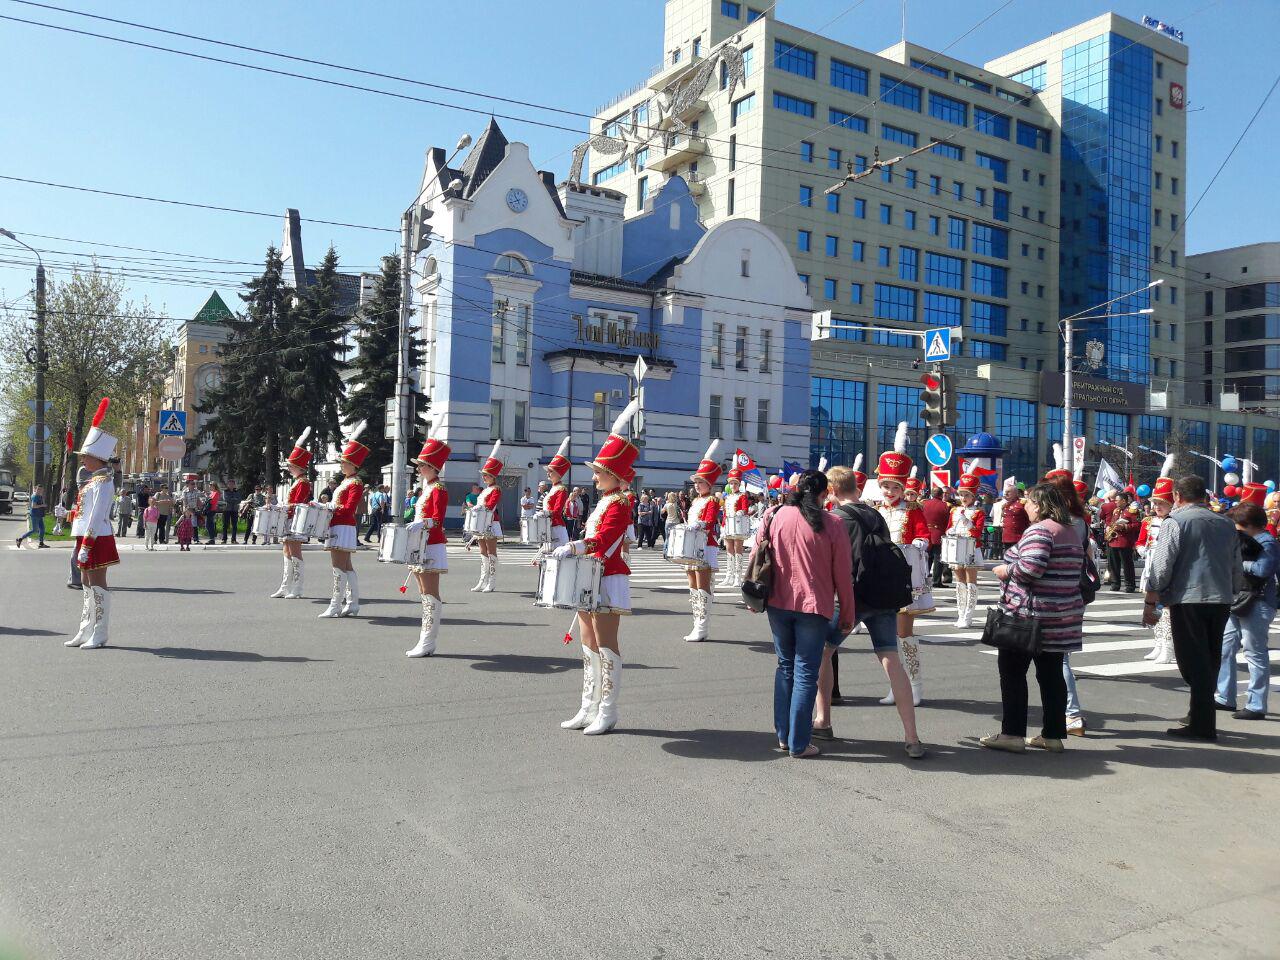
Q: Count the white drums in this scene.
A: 10